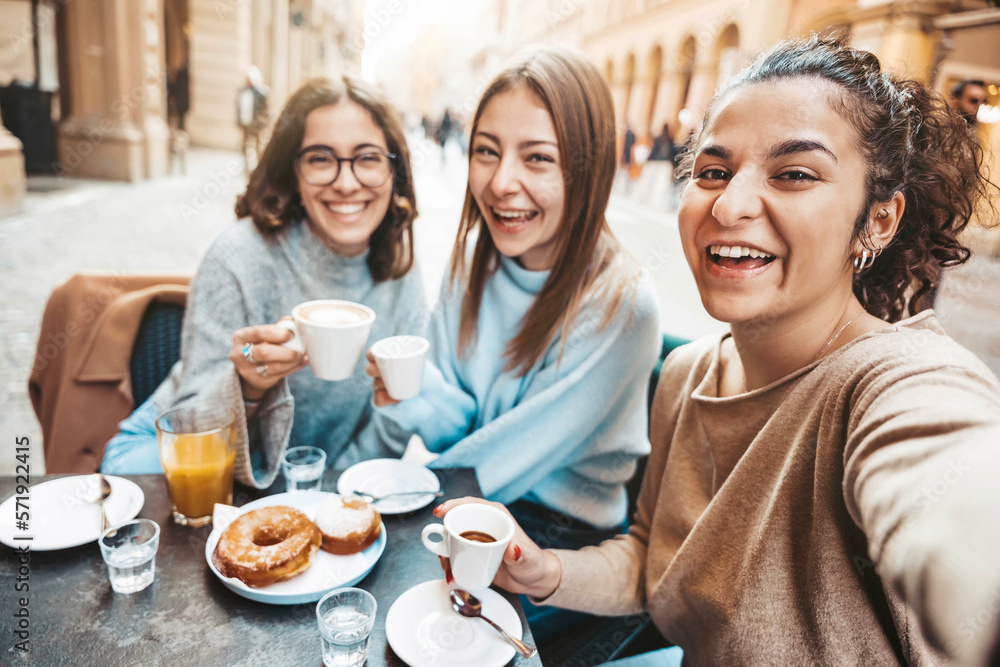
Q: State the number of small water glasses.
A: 3